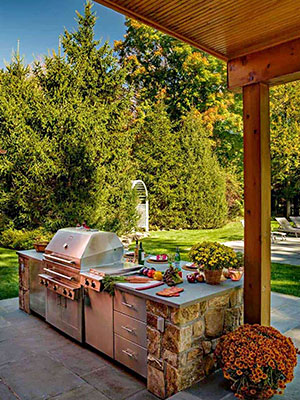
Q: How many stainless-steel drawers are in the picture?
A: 3